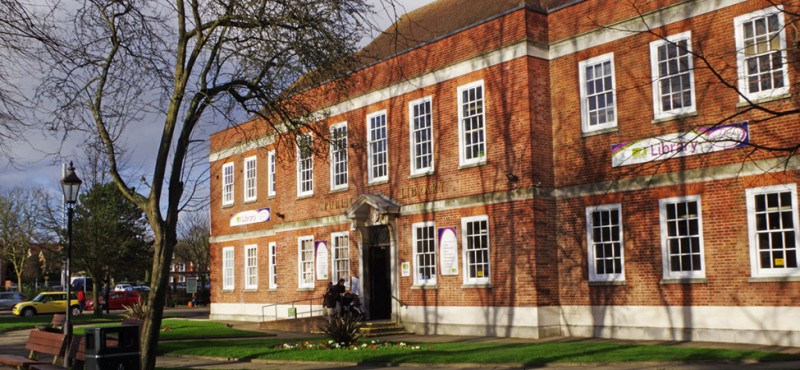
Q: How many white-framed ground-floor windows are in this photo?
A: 10